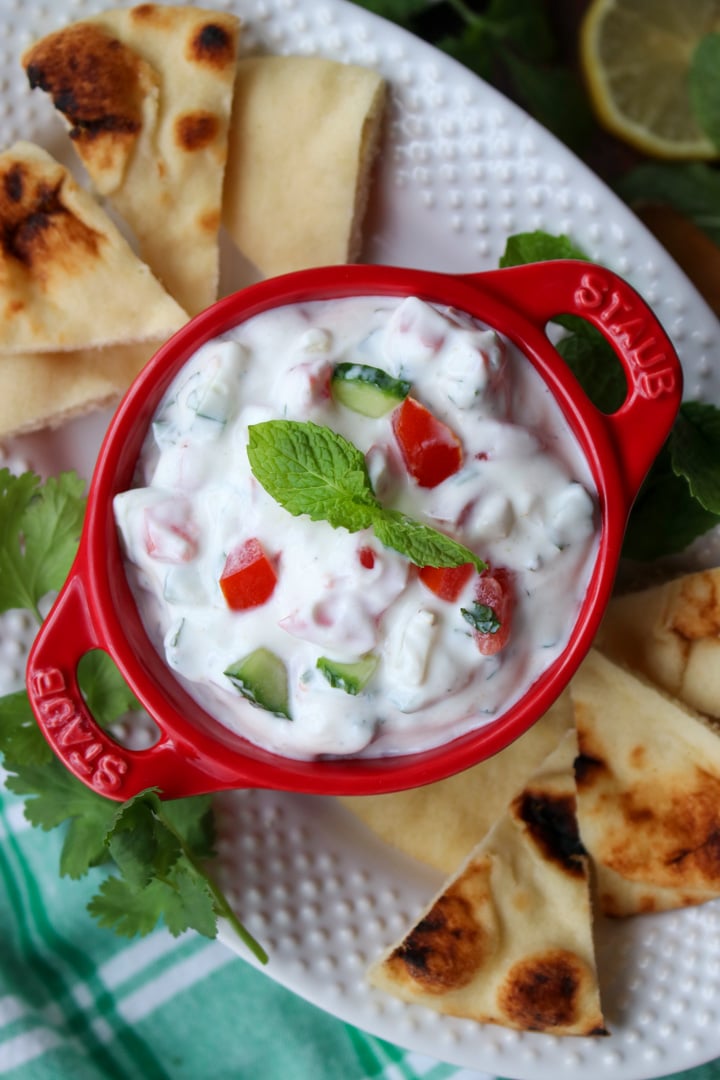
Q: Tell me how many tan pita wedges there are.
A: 8